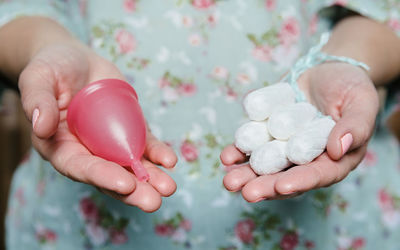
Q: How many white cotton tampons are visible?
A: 5